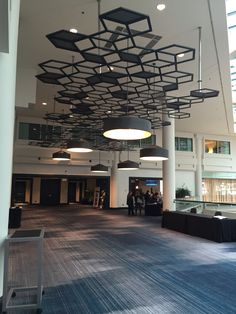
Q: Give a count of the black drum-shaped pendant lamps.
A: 6